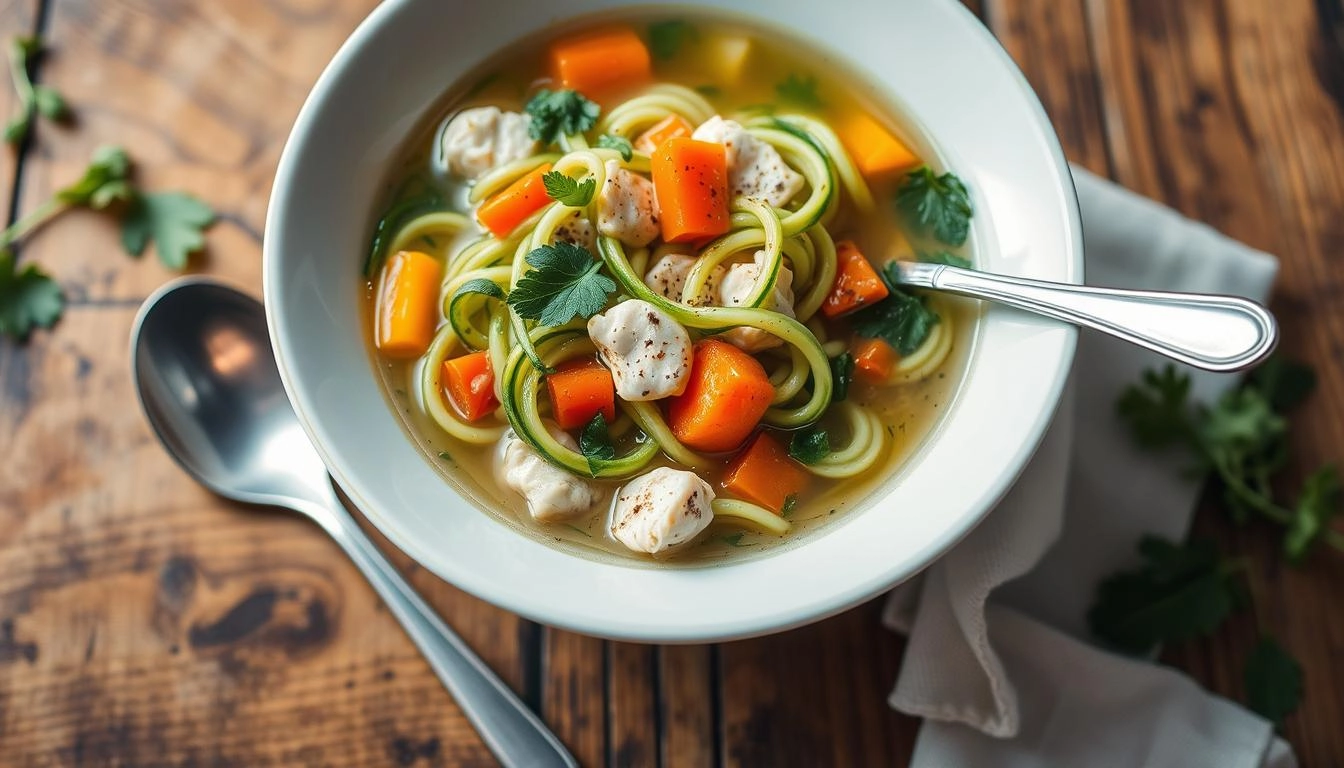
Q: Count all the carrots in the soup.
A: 12